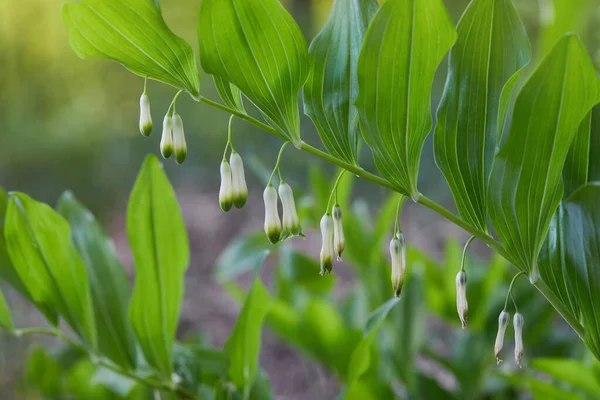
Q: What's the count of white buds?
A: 14